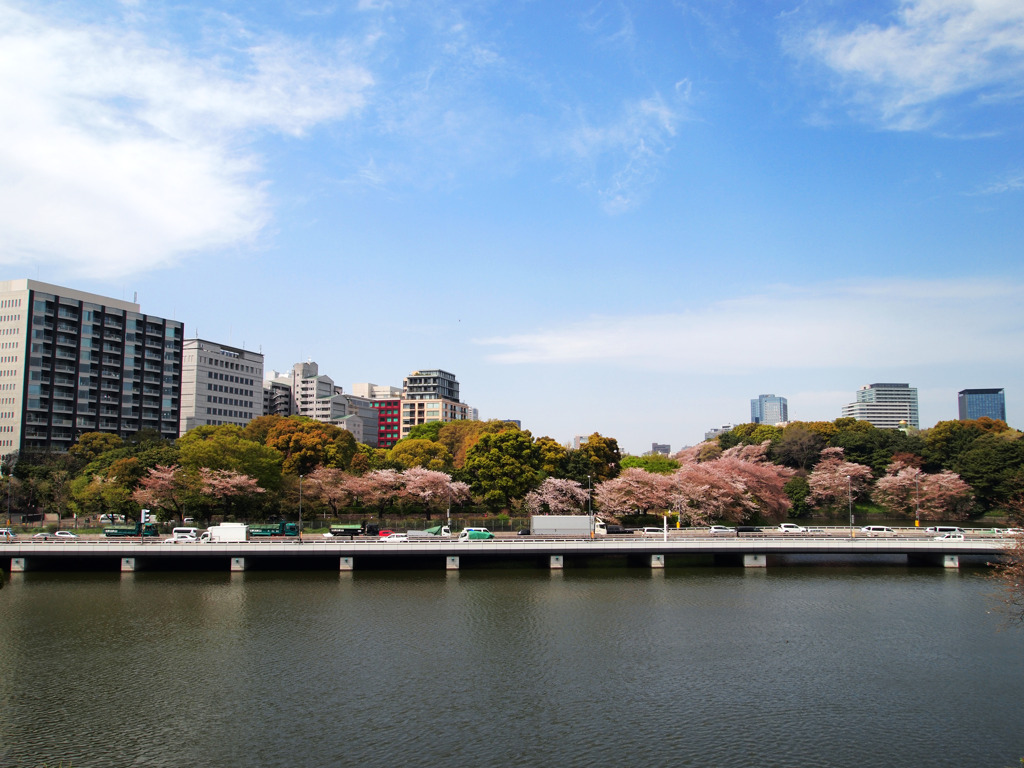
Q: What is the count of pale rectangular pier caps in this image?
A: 9